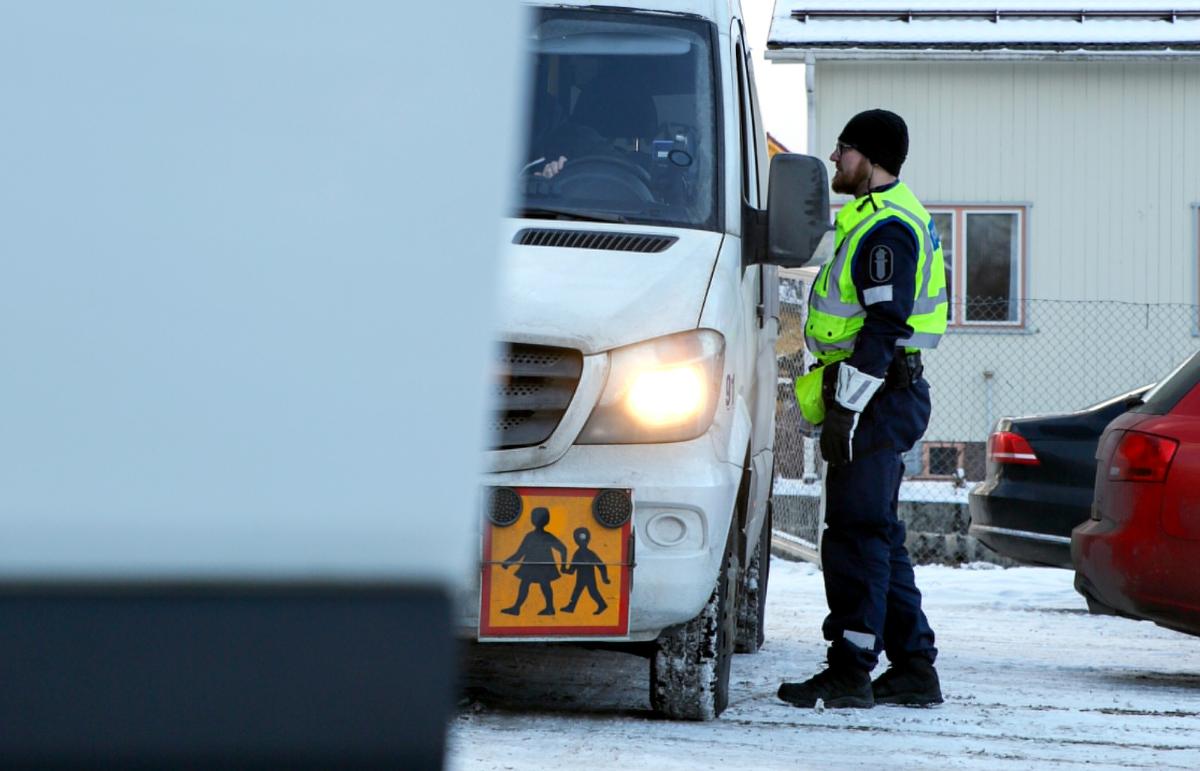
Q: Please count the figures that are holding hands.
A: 2